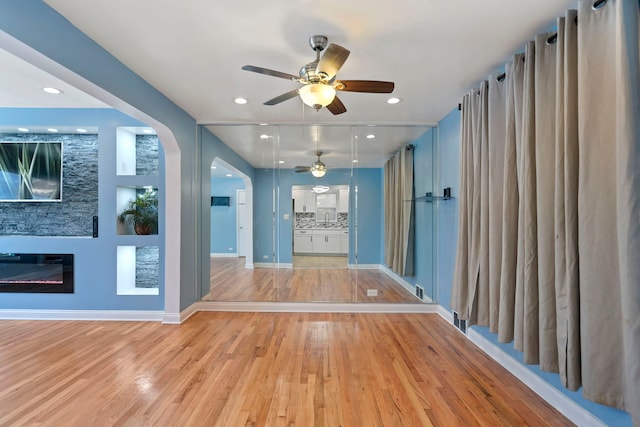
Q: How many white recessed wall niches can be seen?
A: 3